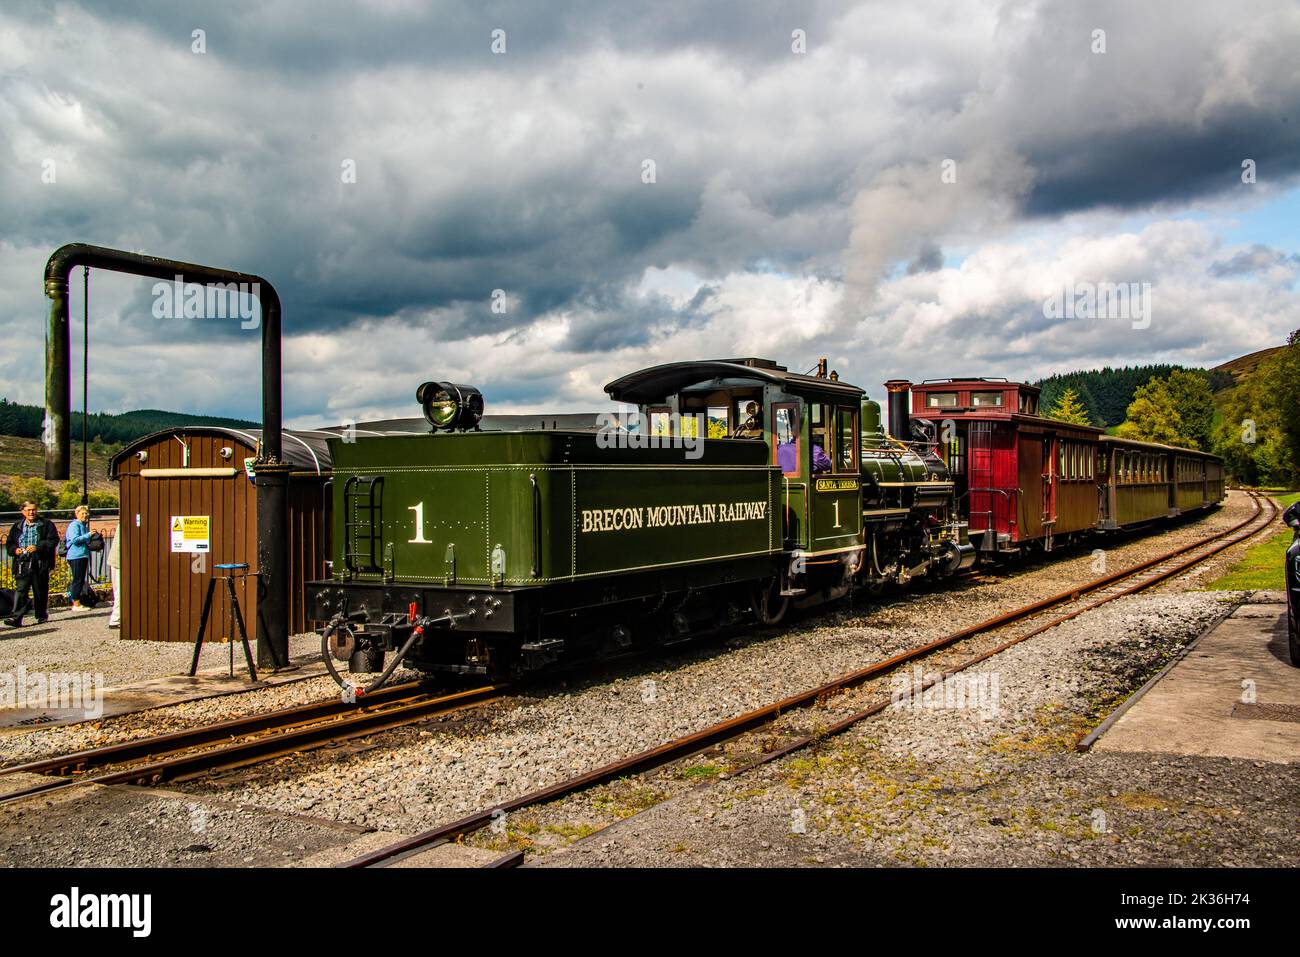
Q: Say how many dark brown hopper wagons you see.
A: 0